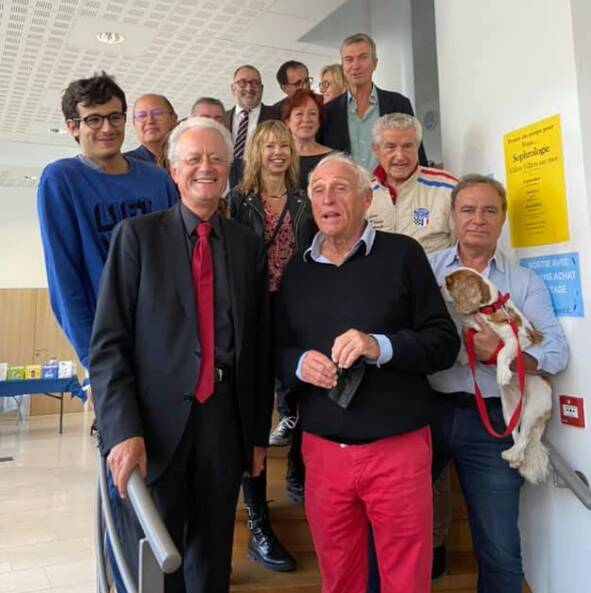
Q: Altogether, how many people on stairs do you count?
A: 13